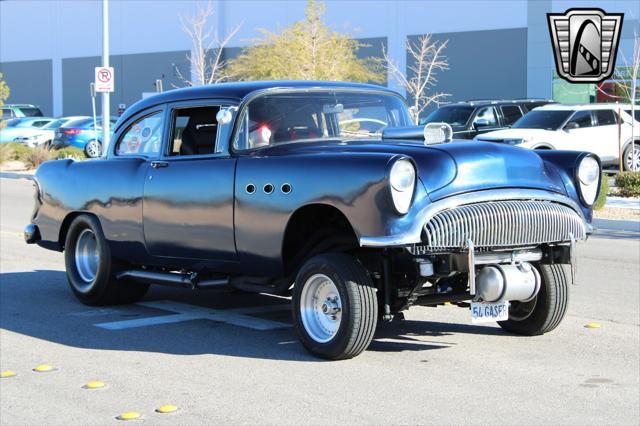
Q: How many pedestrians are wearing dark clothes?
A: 0